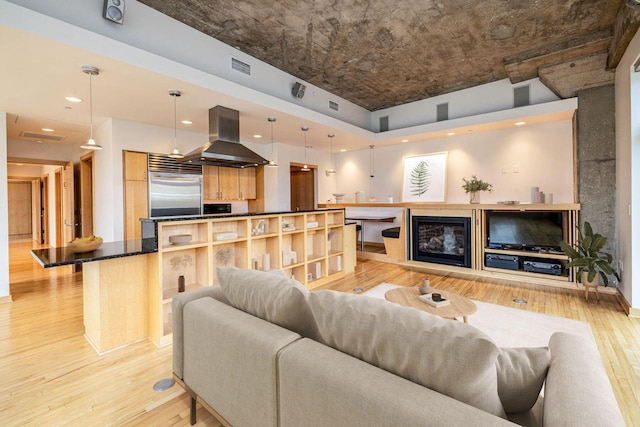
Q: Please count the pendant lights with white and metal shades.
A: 5